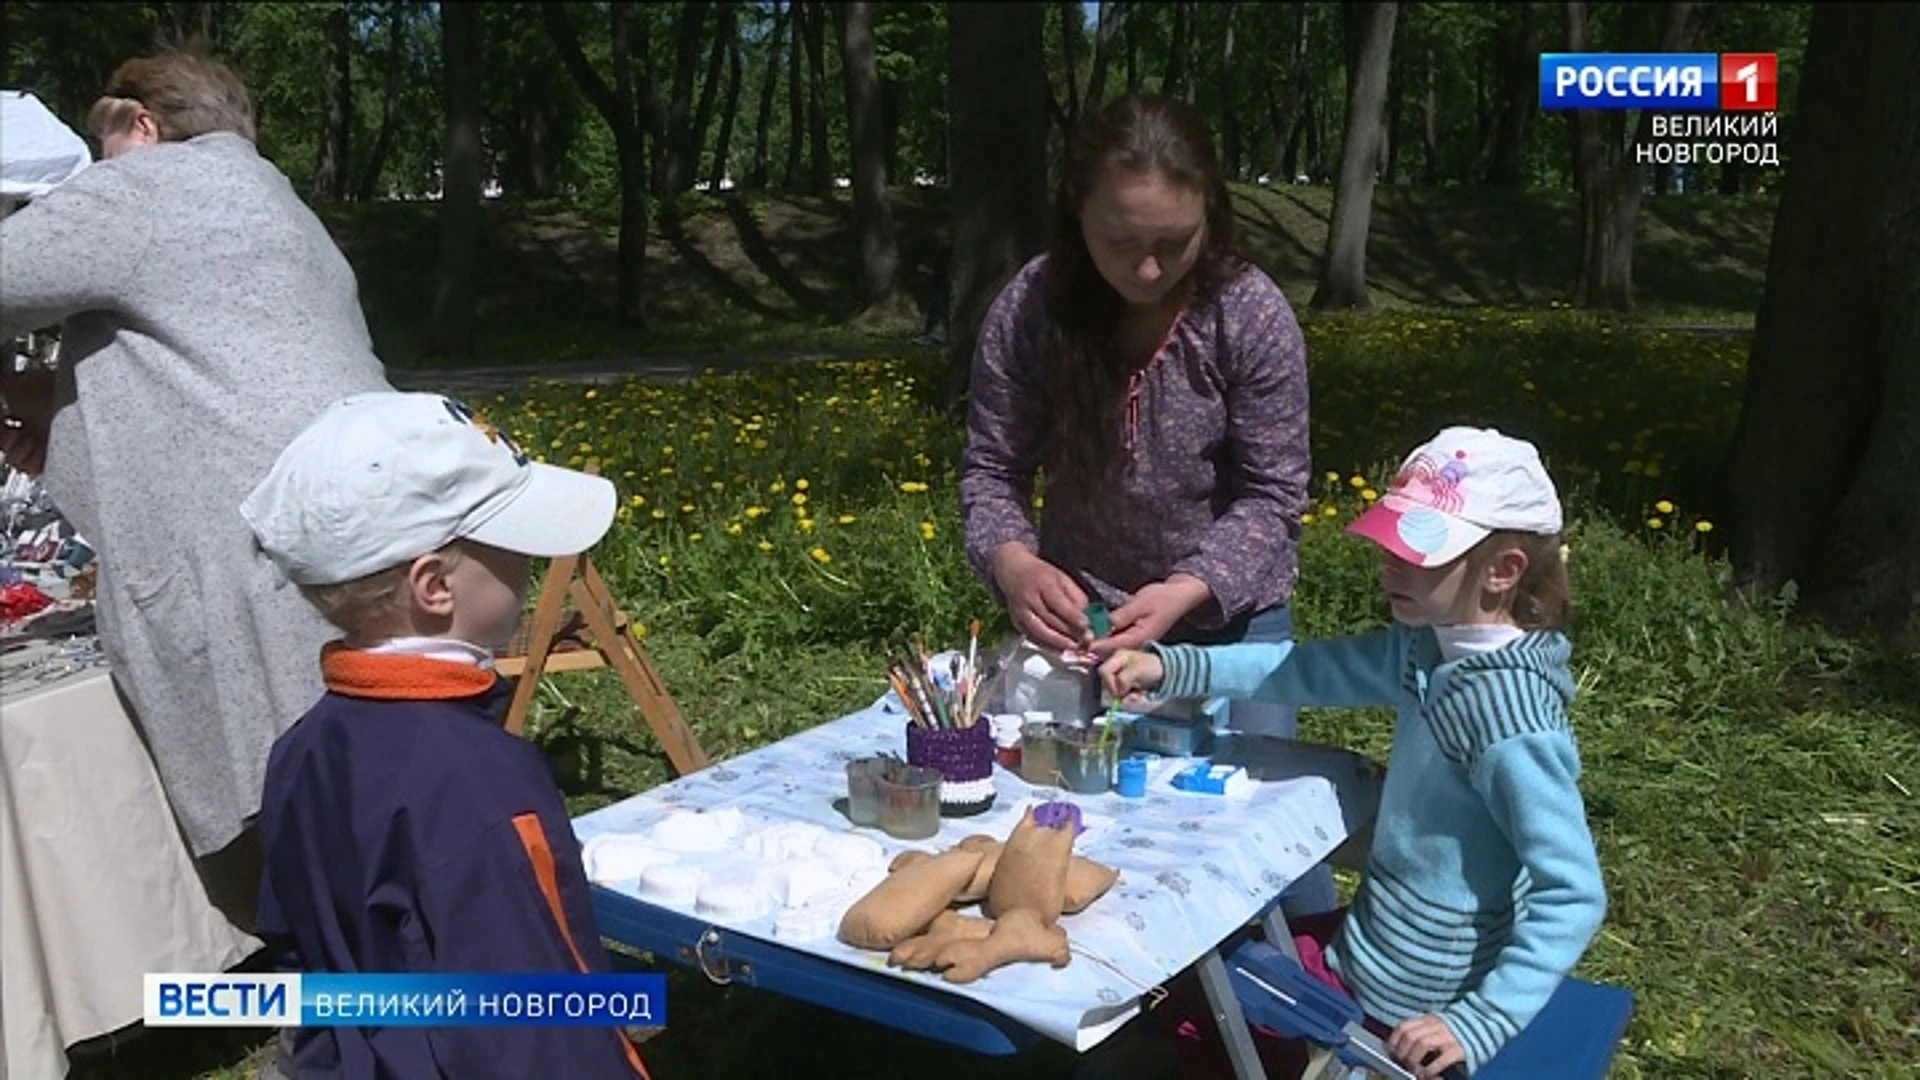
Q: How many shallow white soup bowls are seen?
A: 0